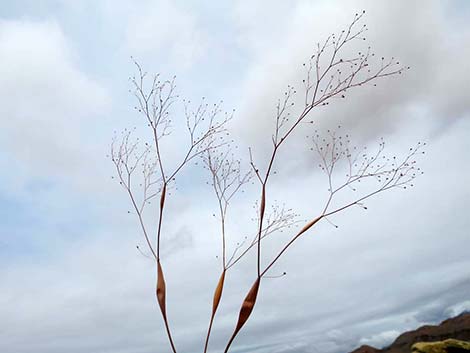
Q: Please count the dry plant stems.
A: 3